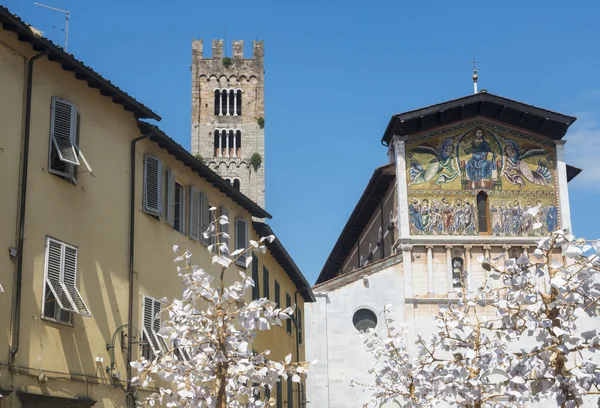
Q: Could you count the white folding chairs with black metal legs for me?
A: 0